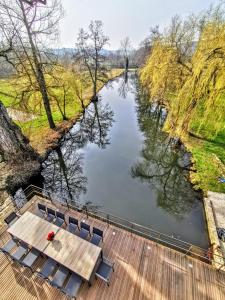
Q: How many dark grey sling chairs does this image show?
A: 14